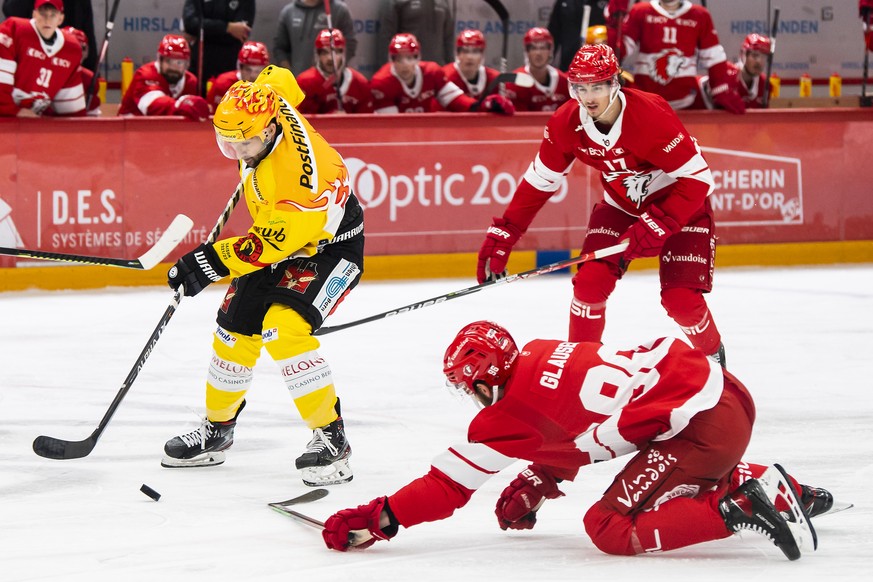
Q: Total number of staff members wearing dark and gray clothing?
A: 5